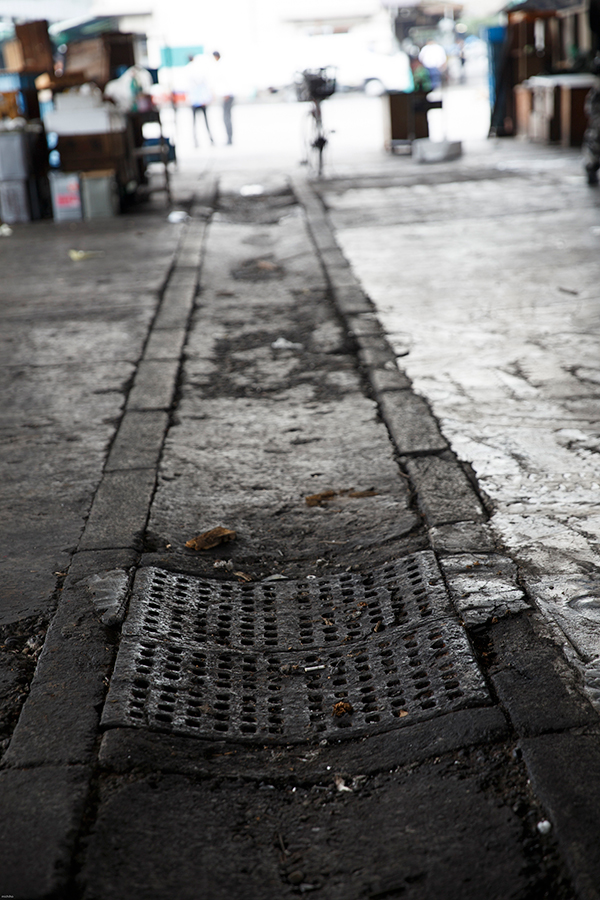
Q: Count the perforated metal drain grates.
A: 2